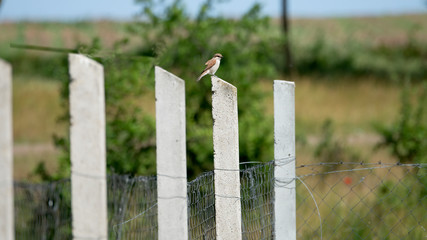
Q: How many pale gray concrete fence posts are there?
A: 5